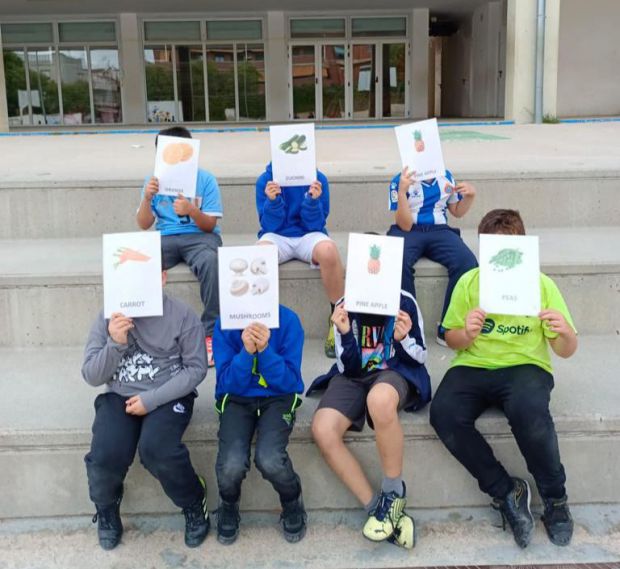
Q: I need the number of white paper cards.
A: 7